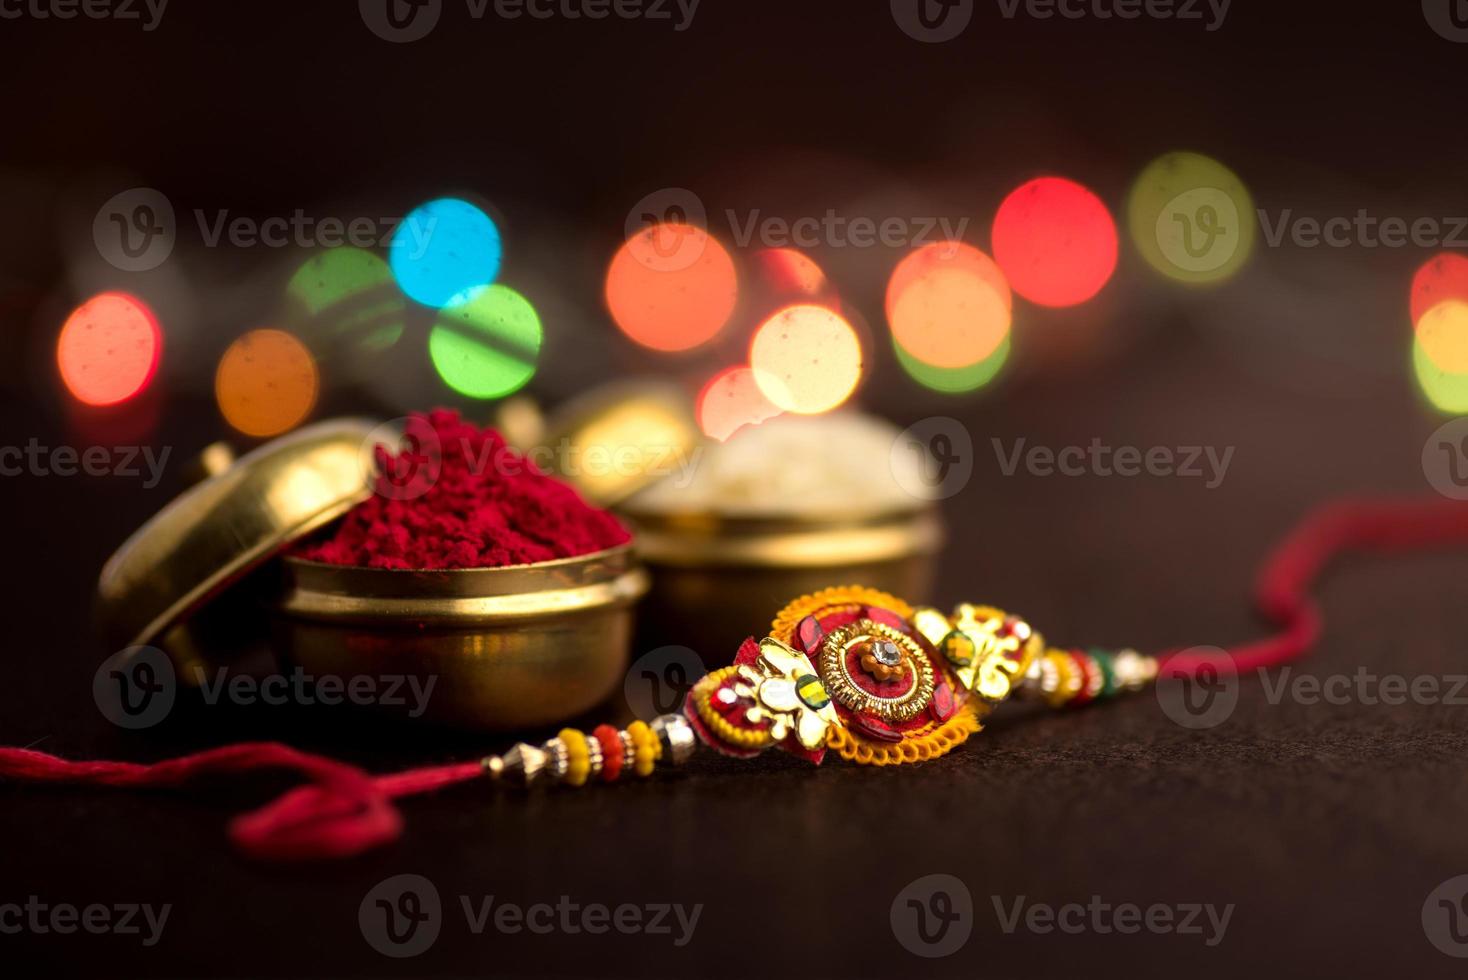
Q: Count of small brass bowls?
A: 2